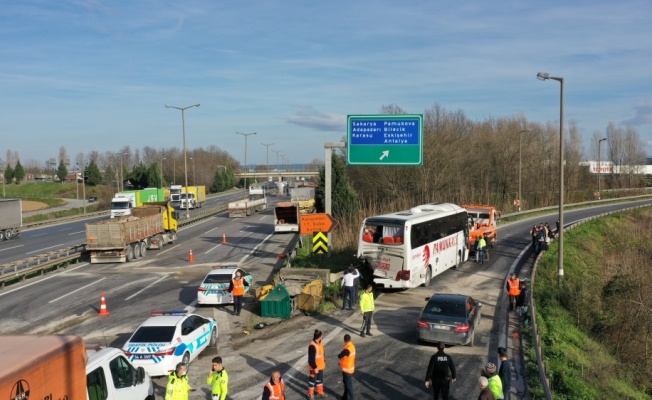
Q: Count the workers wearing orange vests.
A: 5